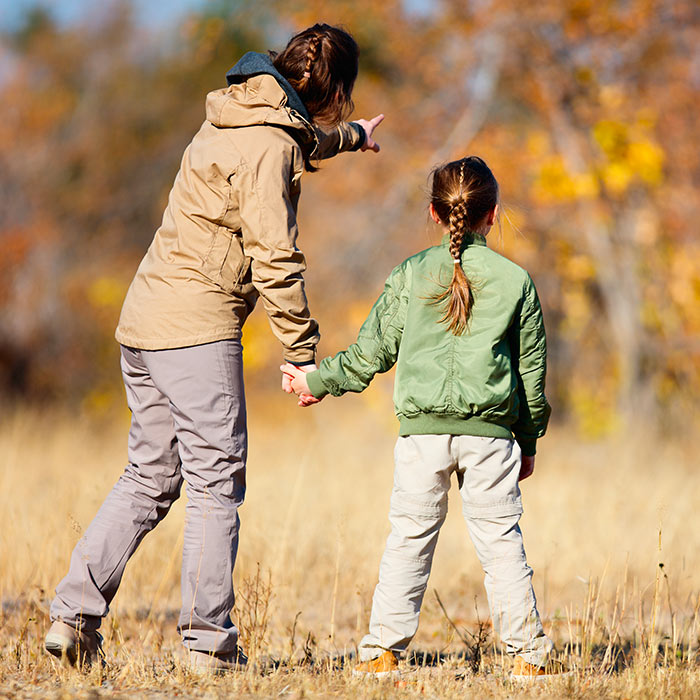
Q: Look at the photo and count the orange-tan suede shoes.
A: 2